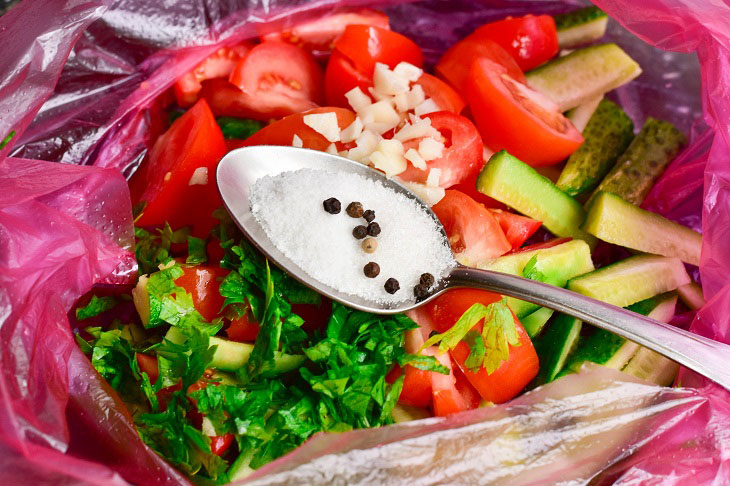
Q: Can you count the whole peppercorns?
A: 10